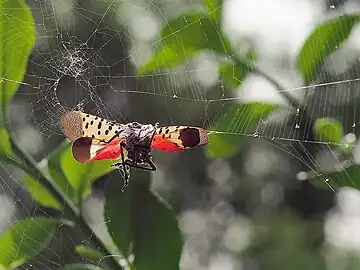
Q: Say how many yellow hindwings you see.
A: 0